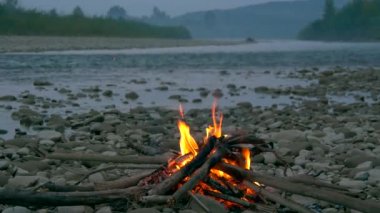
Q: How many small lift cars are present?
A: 0